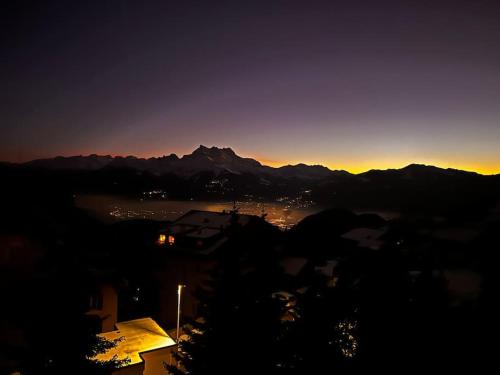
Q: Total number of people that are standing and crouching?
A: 0